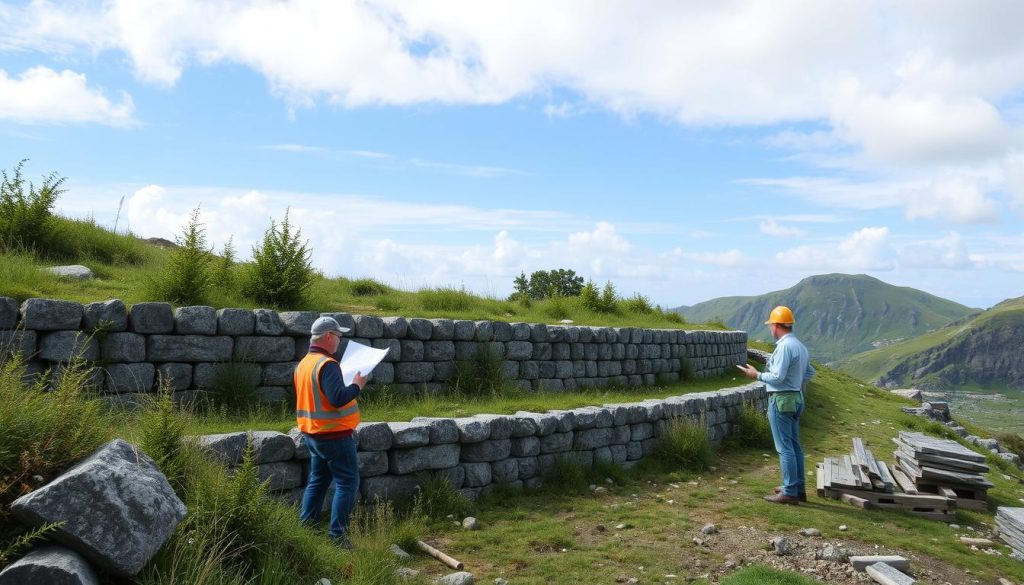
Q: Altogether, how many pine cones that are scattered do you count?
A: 0